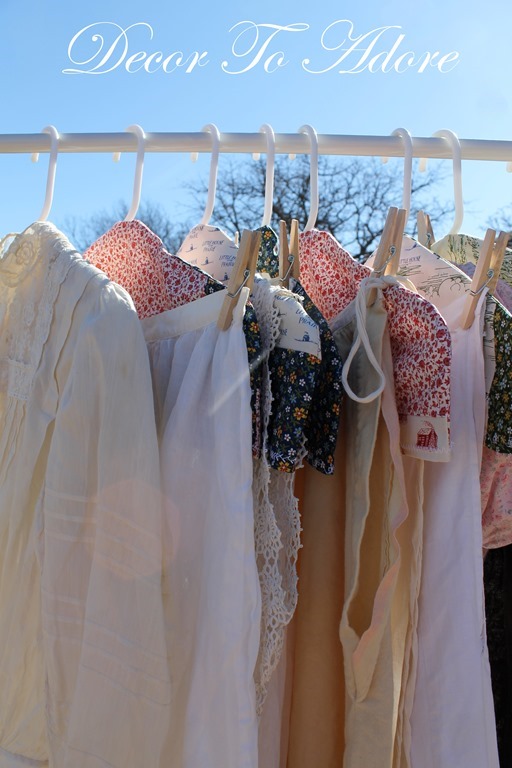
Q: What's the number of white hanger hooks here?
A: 7